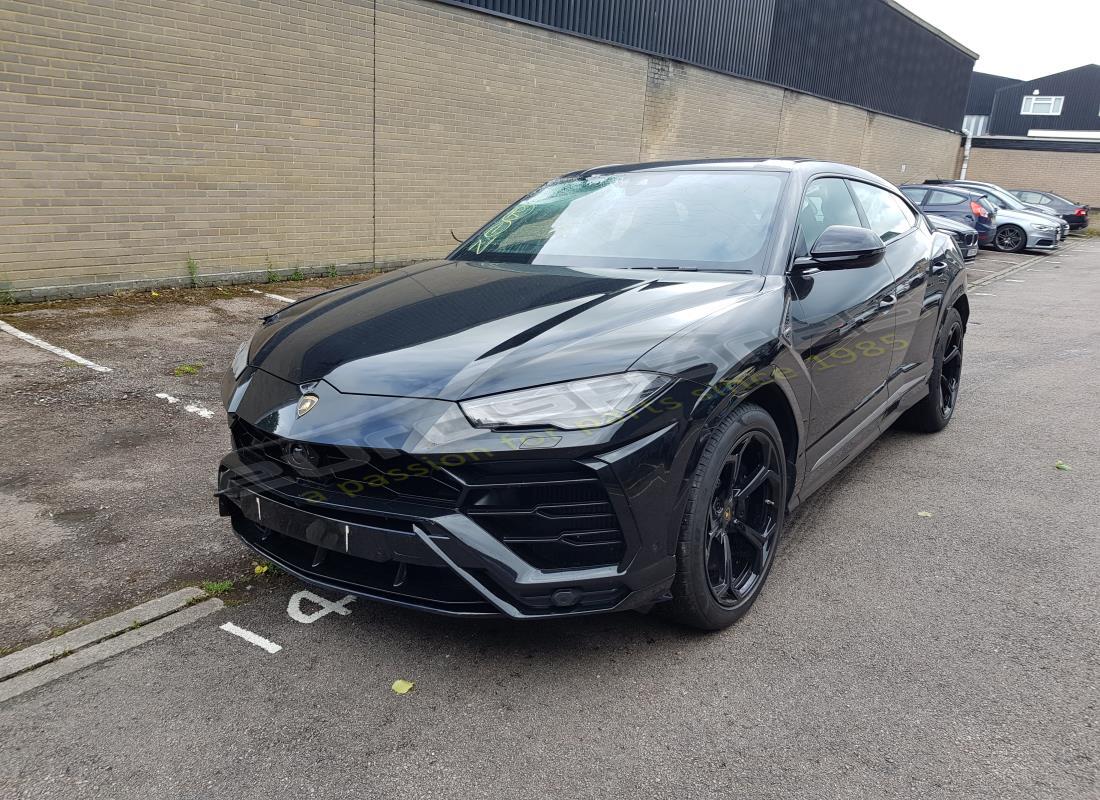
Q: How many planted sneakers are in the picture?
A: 0